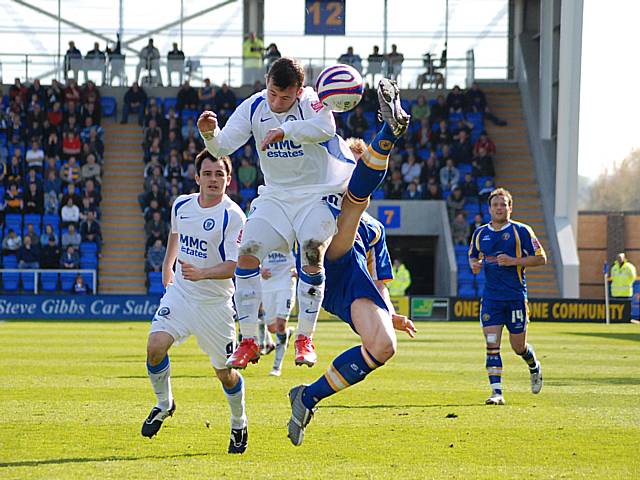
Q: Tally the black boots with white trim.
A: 2